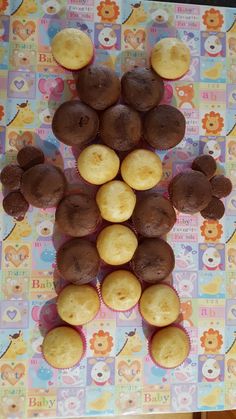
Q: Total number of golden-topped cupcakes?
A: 11